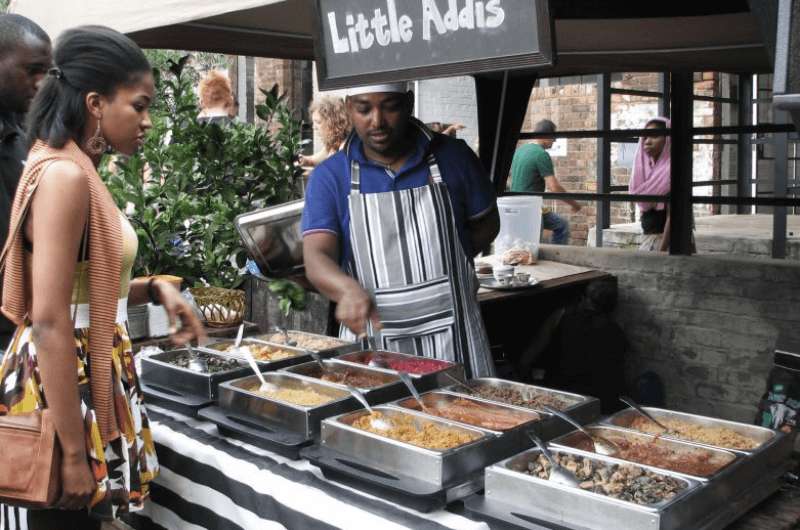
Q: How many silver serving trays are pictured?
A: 12